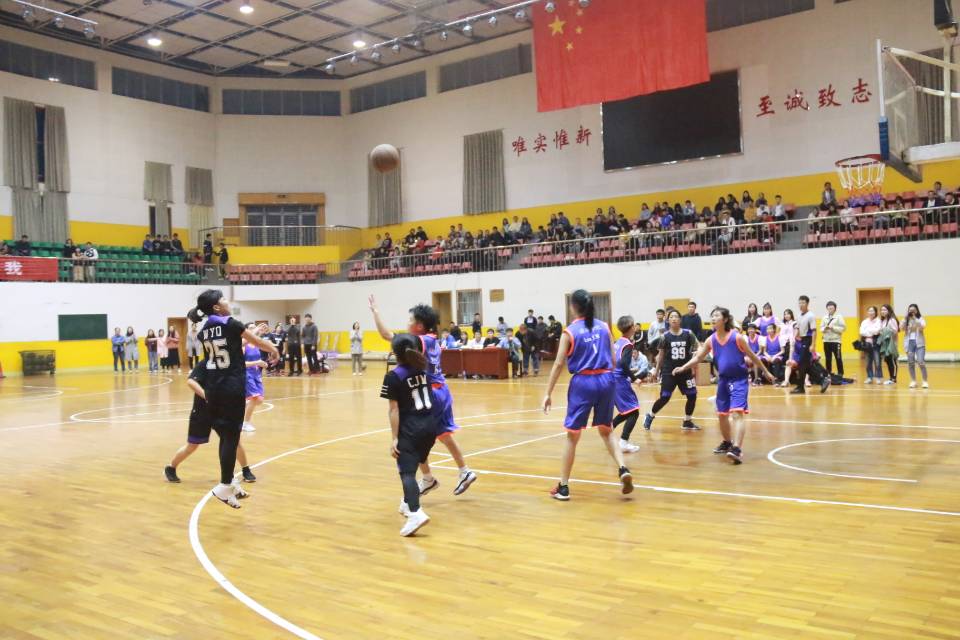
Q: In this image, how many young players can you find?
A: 9